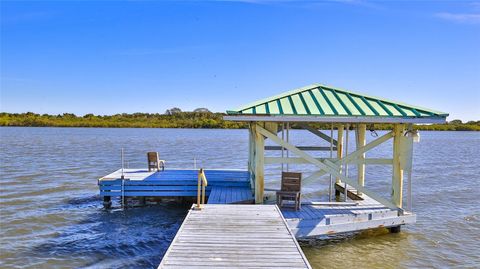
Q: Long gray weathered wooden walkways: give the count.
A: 1